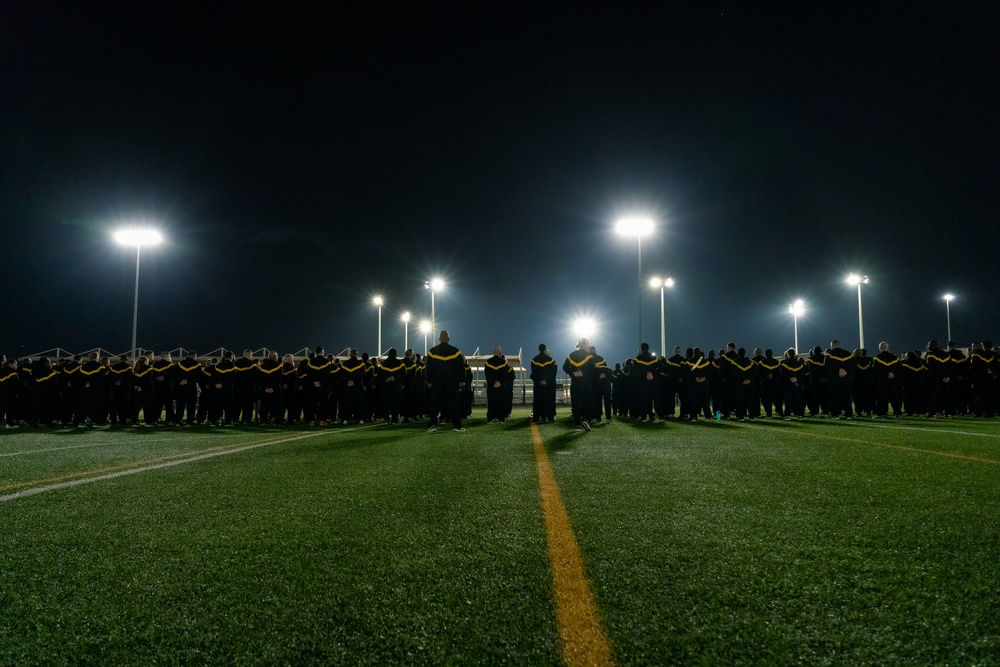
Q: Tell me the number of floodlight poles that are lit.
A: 11